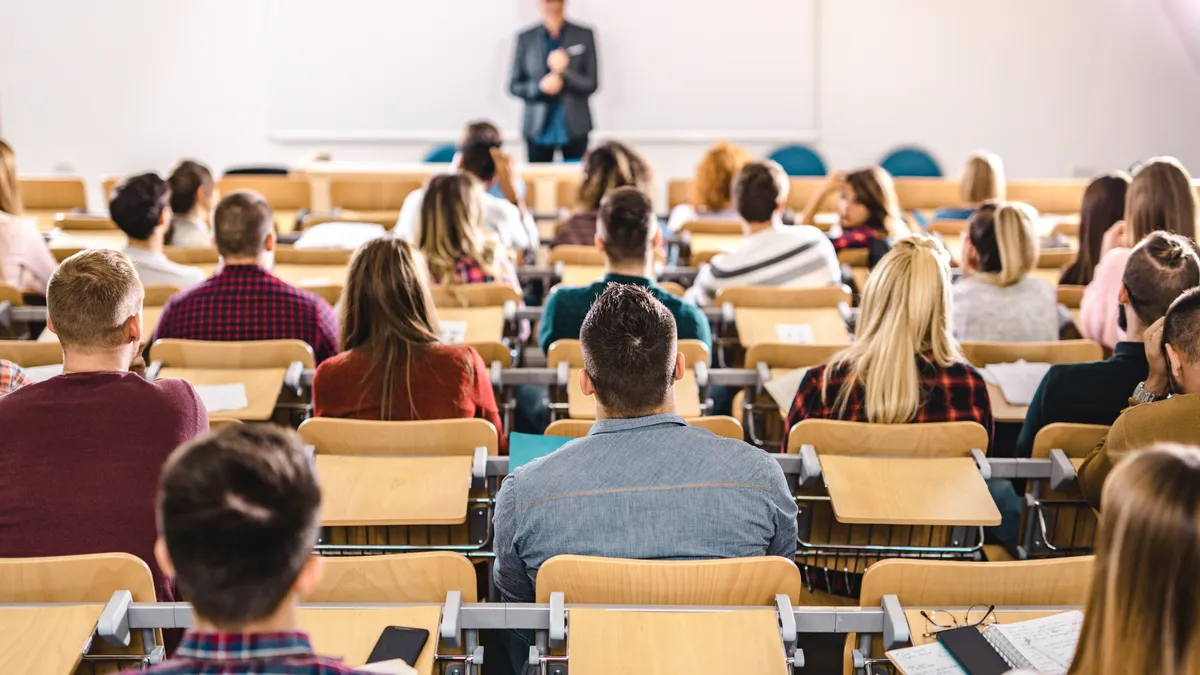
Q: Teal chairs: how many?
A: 3